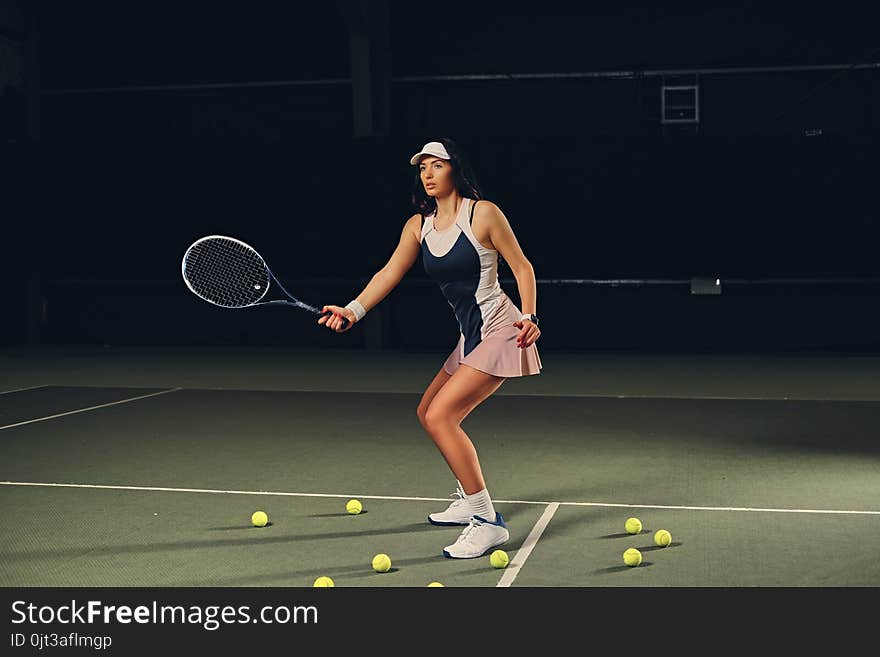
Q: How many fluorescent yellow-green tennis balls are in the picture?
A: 9